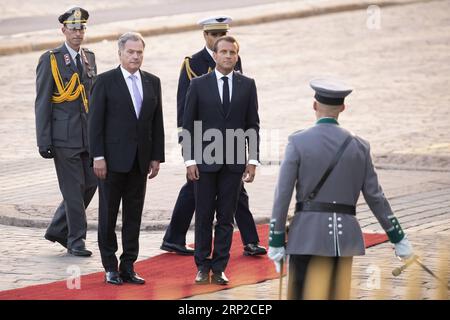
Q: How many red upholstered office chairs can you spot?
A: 0